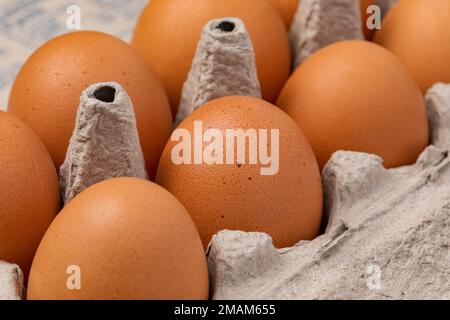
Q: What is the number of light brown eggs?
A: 8